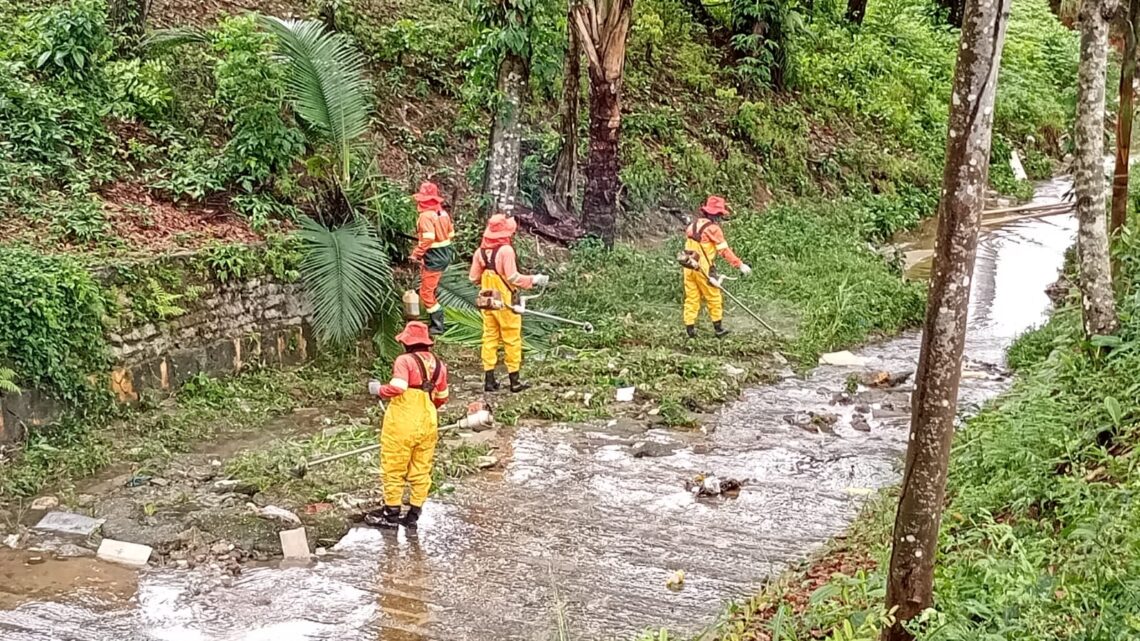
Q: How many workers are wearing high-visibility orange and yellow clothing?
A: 4